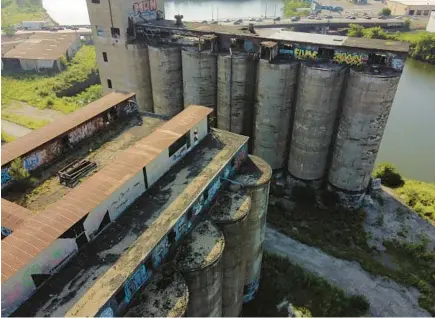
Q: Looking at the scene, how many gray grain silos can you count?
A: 11